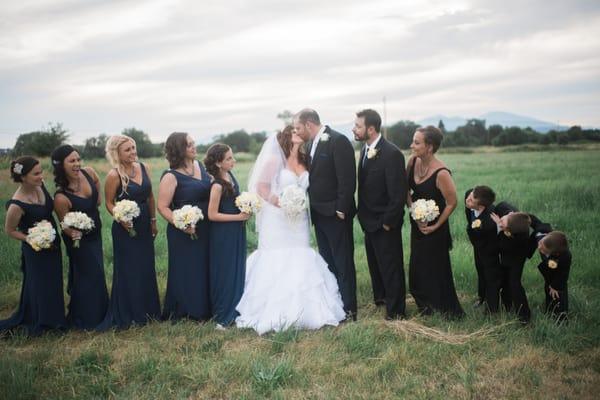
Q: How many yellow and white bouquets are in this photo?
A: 6